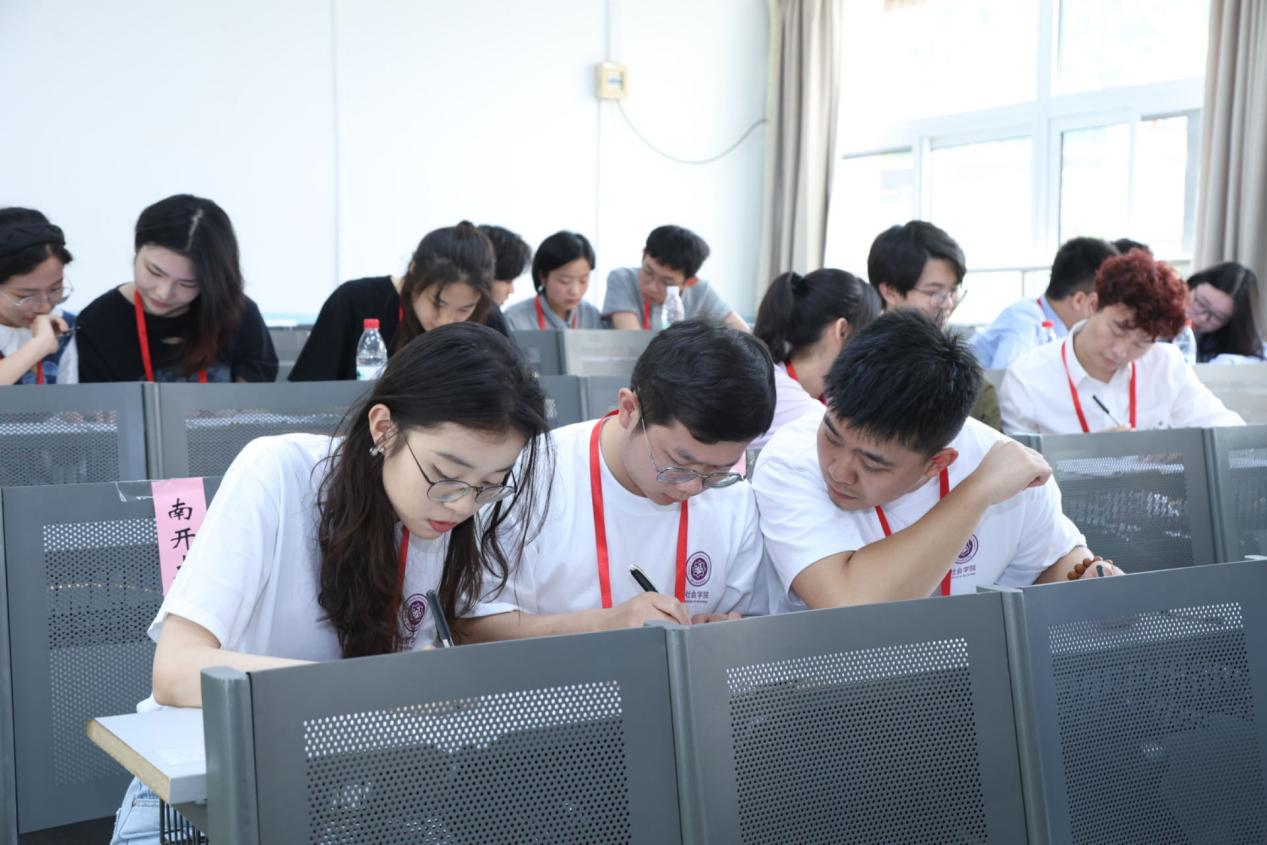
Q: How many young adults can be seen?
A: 15